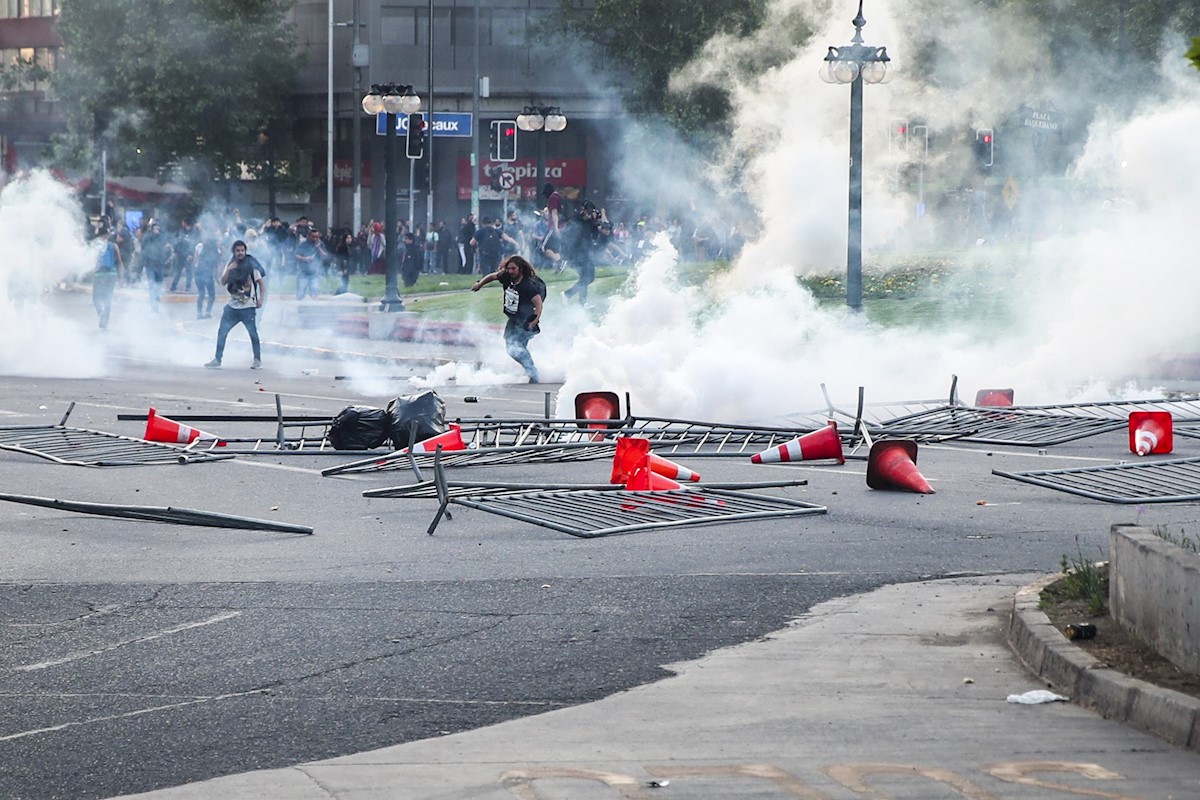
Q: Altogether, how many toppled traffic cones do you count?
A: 9